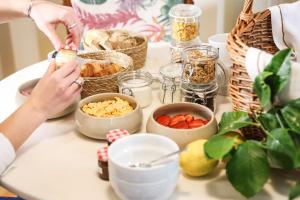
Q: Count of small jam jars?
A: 2